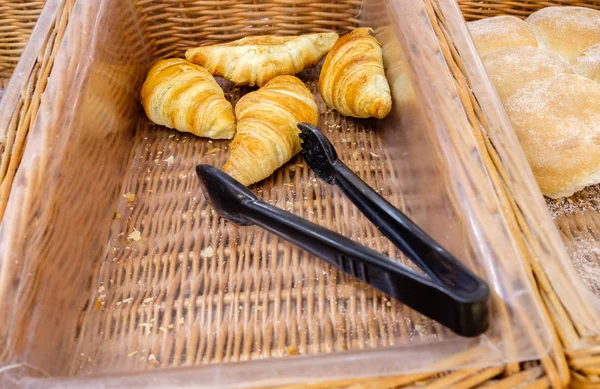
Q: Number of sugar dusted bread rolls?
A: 5